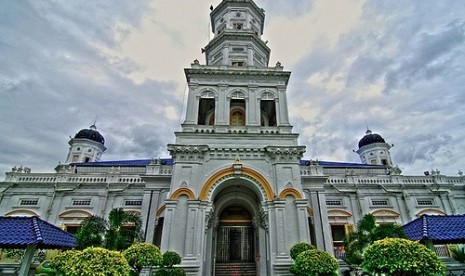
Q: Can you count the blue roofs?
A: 4